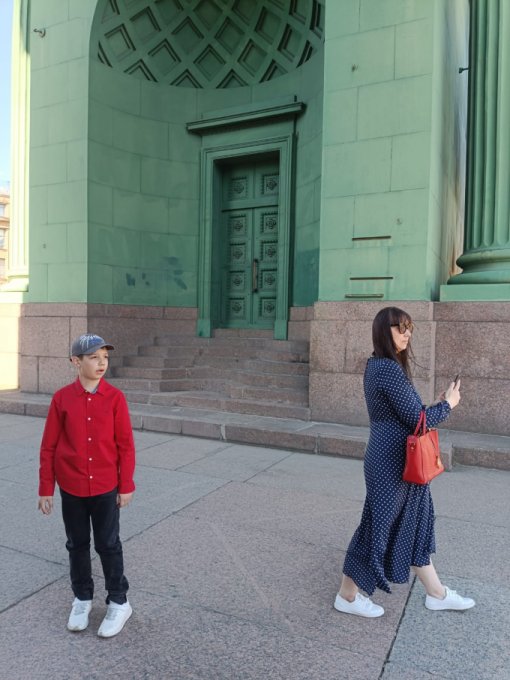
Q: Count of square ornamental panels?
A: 10